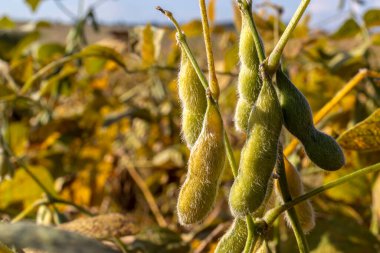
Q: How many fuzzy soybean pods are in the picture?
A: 7